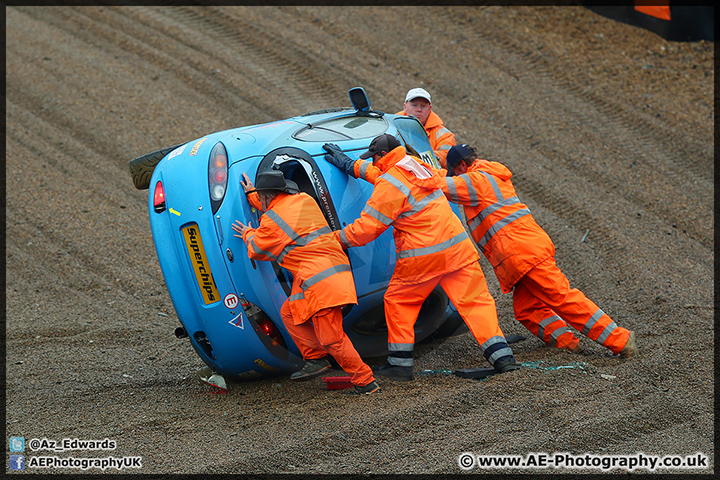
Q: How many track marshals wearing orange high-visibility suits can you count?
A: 4